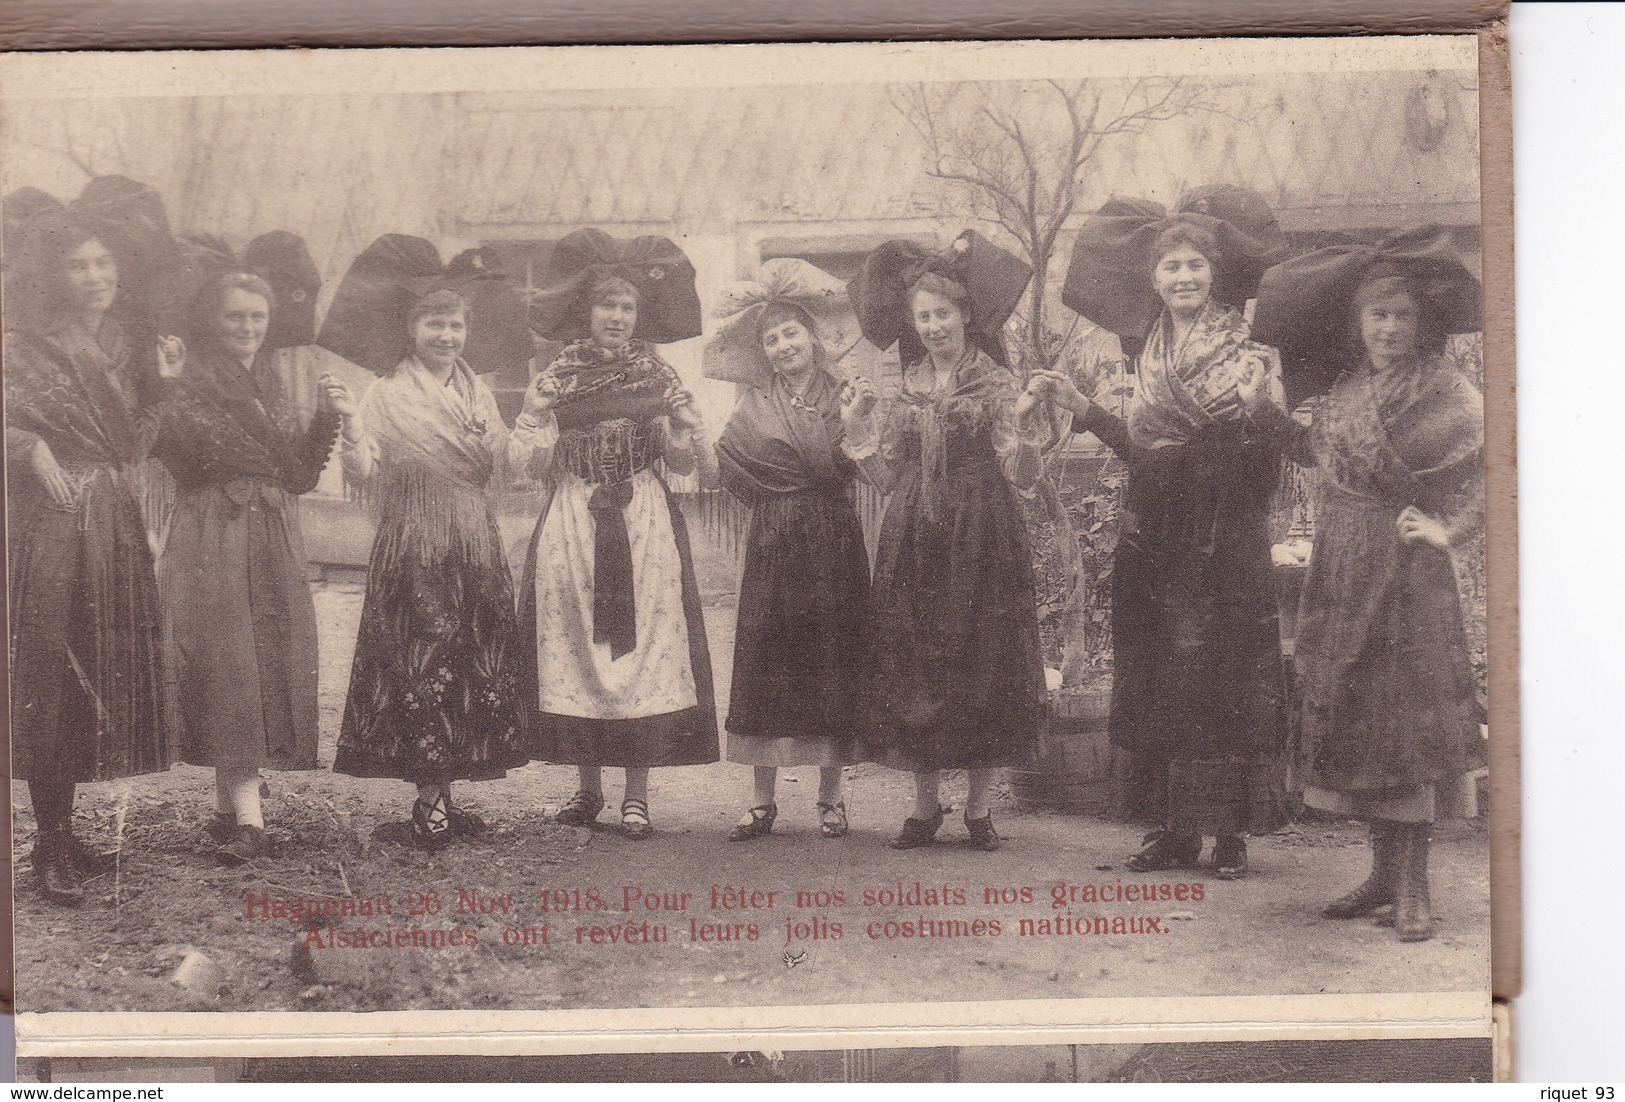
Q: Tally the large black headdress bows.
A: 7